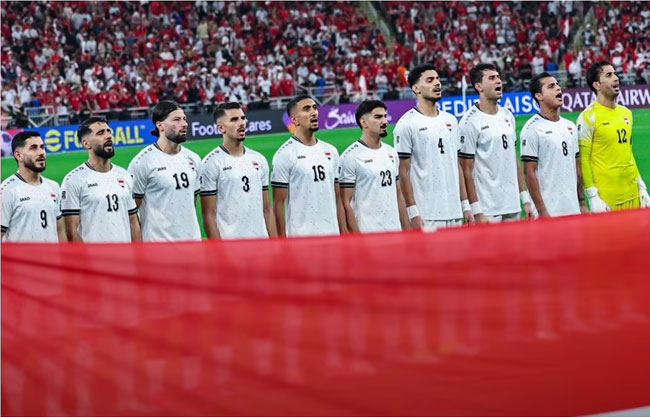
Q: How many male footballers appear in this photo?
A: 10